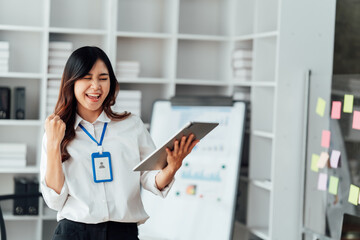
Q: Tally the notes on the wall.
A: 11